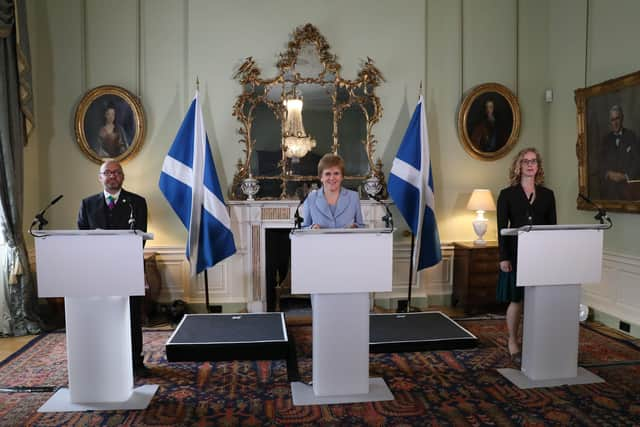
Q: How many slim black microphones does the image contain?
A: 6